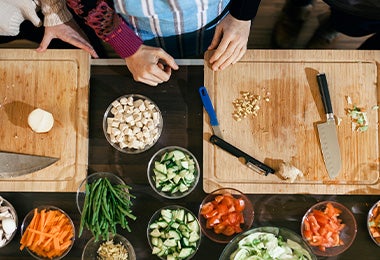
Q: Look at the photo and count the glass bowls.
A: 11